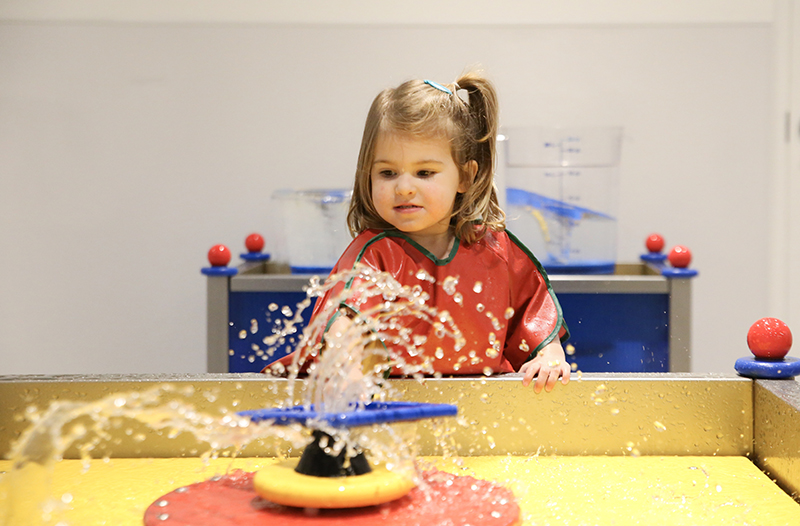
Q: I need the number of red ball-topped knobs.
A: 5